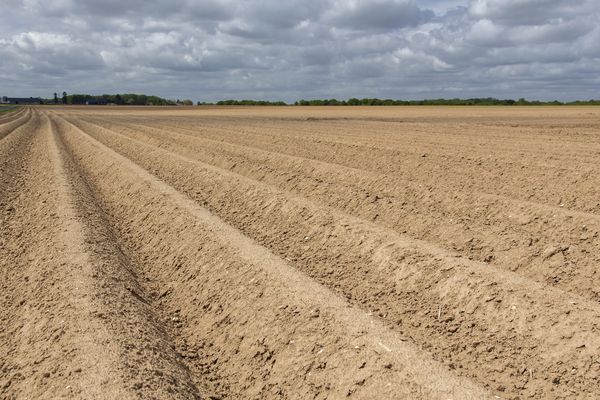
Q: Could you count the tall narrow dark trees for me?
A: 2